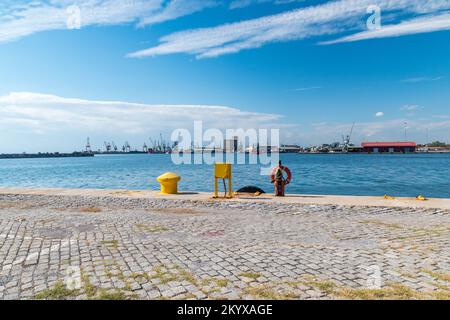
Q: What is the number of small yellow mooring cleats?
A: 2